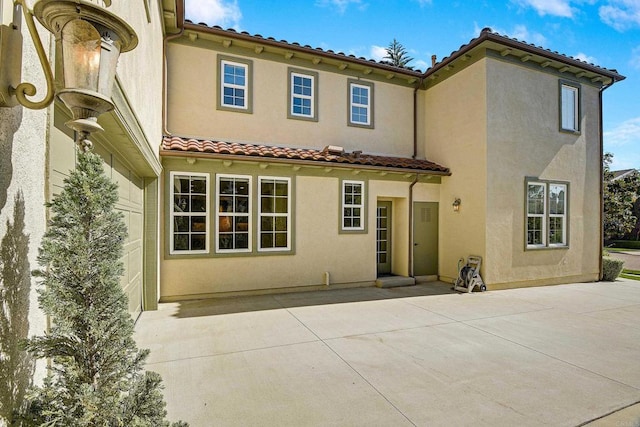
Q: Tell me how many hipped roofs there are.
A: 1